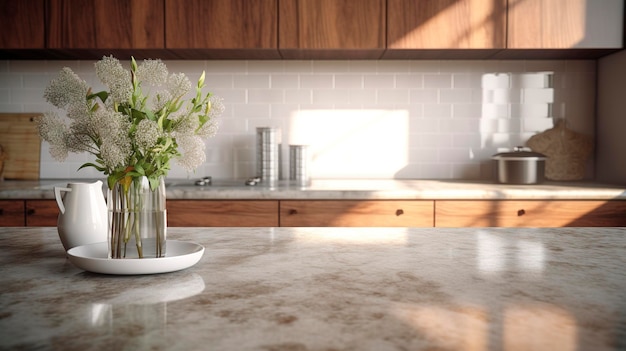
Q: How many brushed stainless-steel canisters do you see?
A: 2